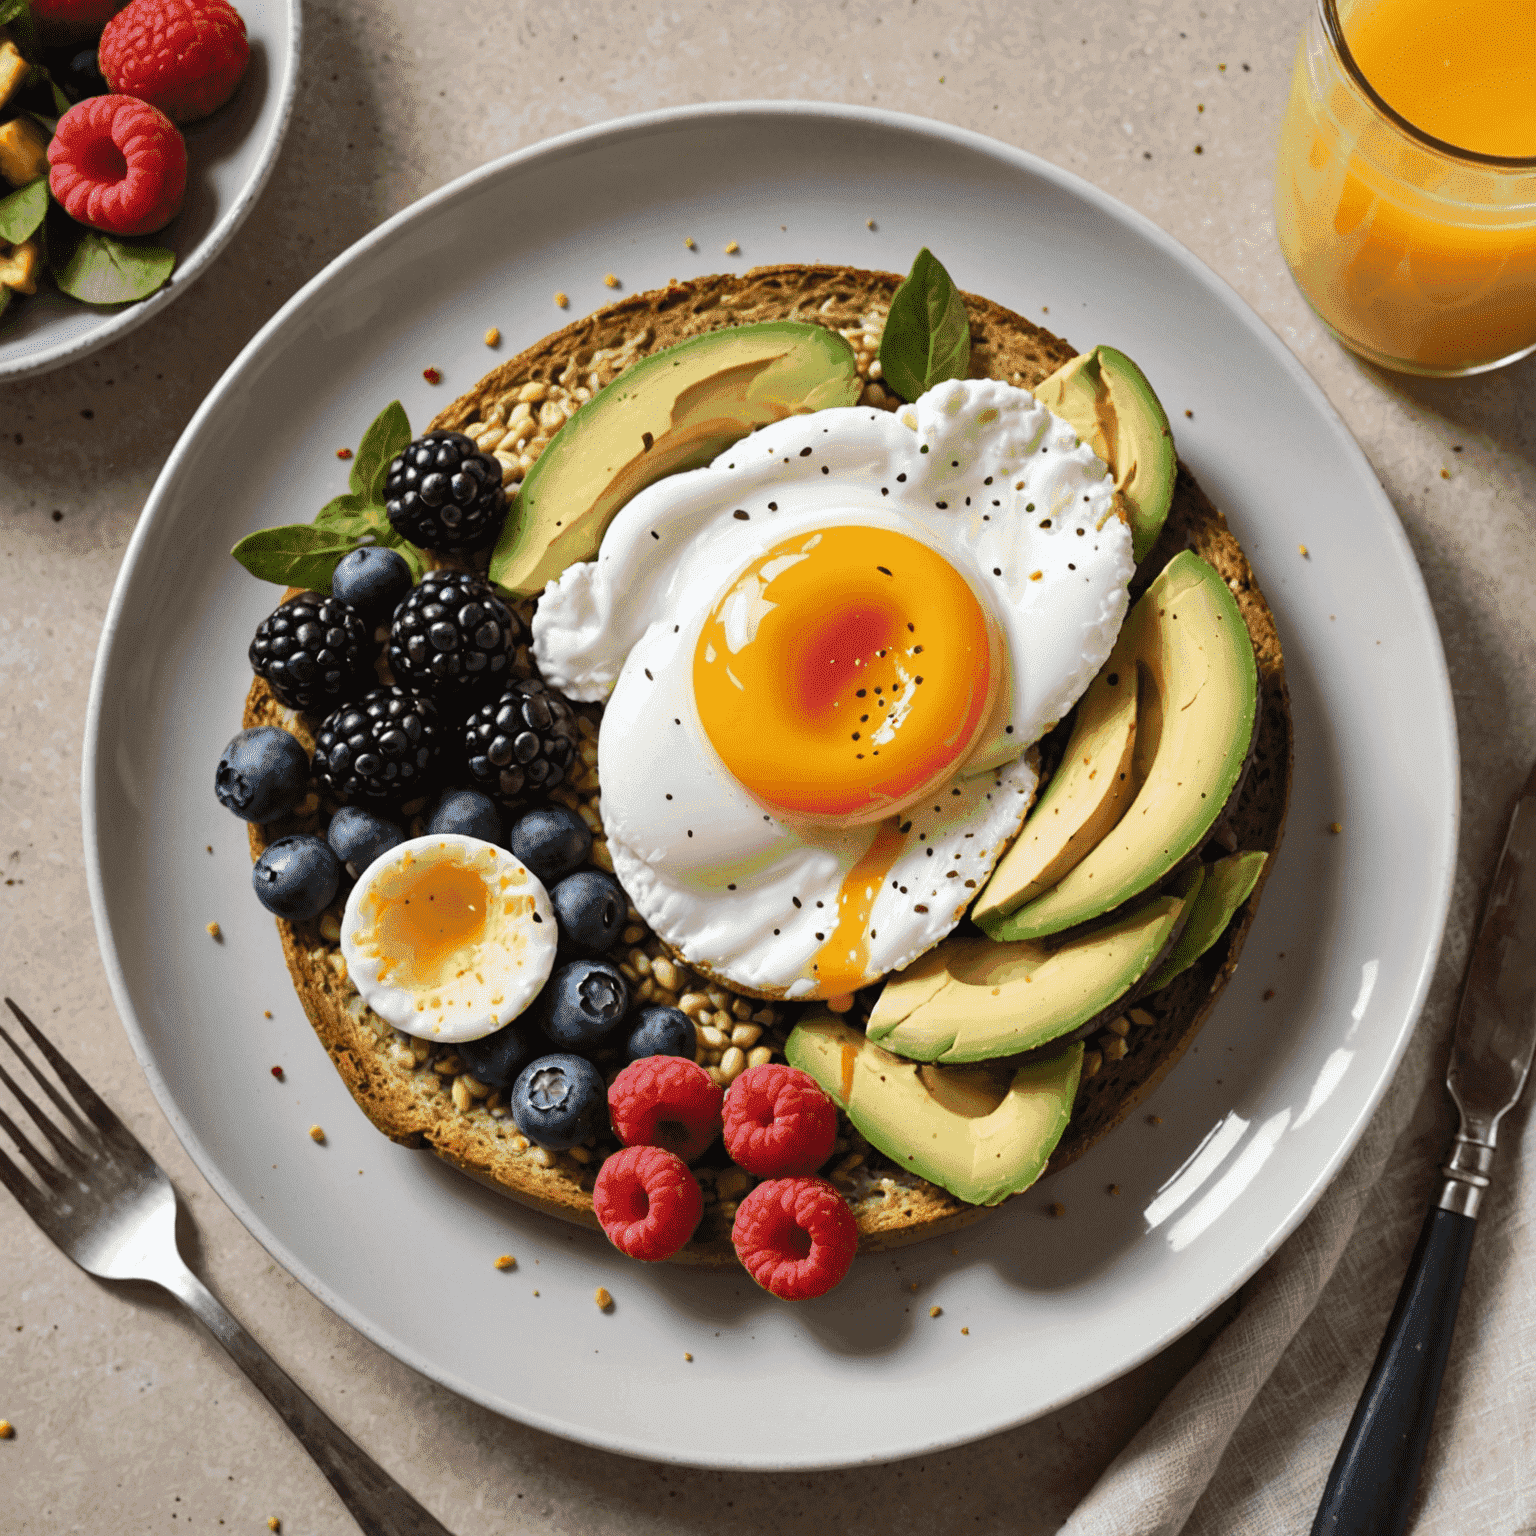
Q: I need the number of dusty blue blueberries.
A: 11